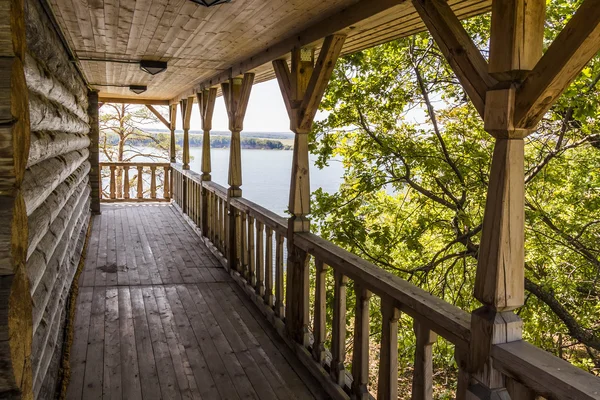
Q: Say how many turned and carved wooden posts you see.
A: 6